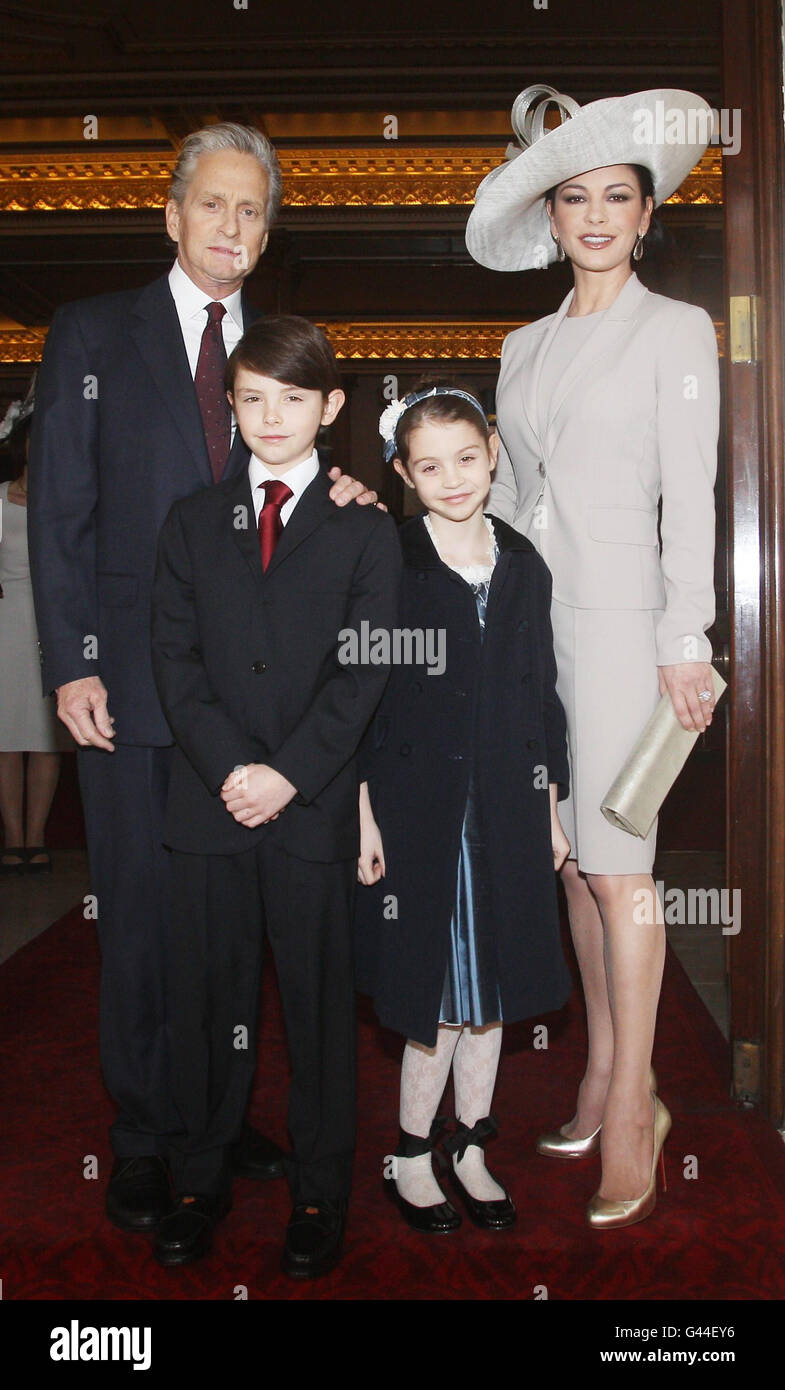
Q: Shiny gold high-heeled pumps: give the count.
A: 2